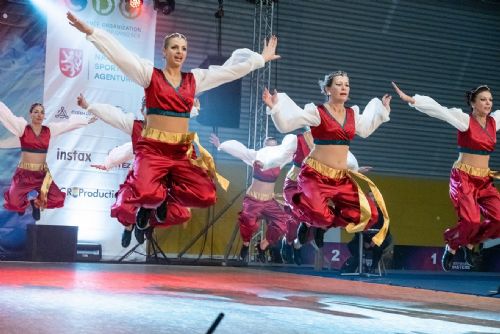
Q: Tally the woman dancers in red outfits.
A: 7